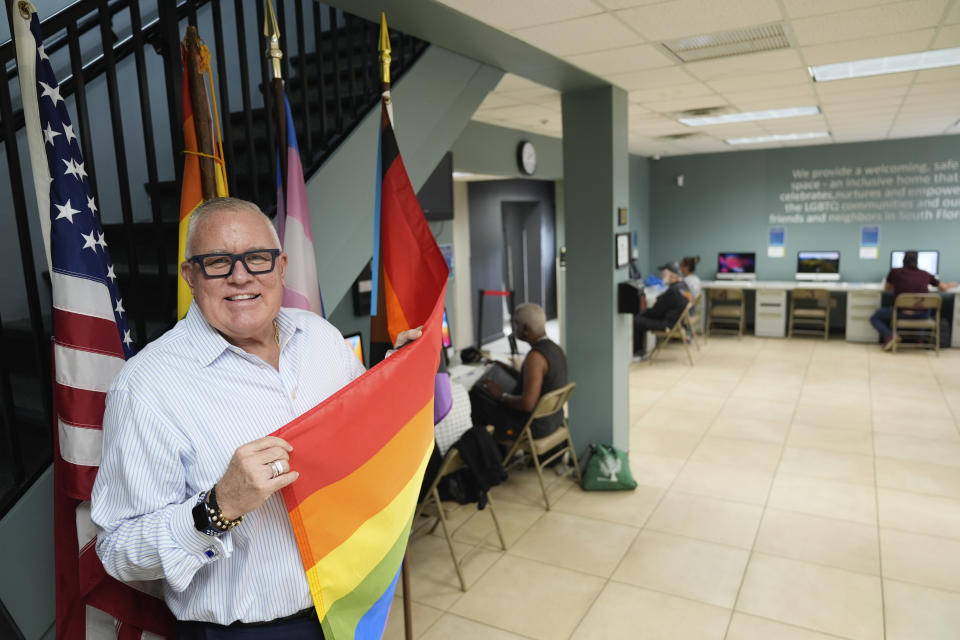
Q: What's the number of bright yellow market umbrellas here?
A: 0